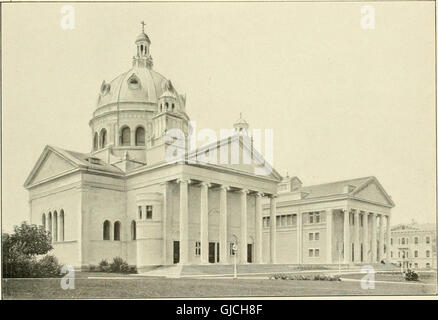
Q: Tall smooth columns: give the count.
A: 12